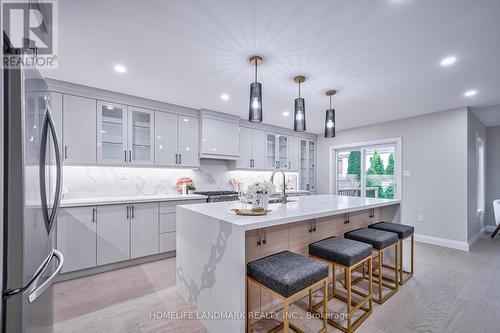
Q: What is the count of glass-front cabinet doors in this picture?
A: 6